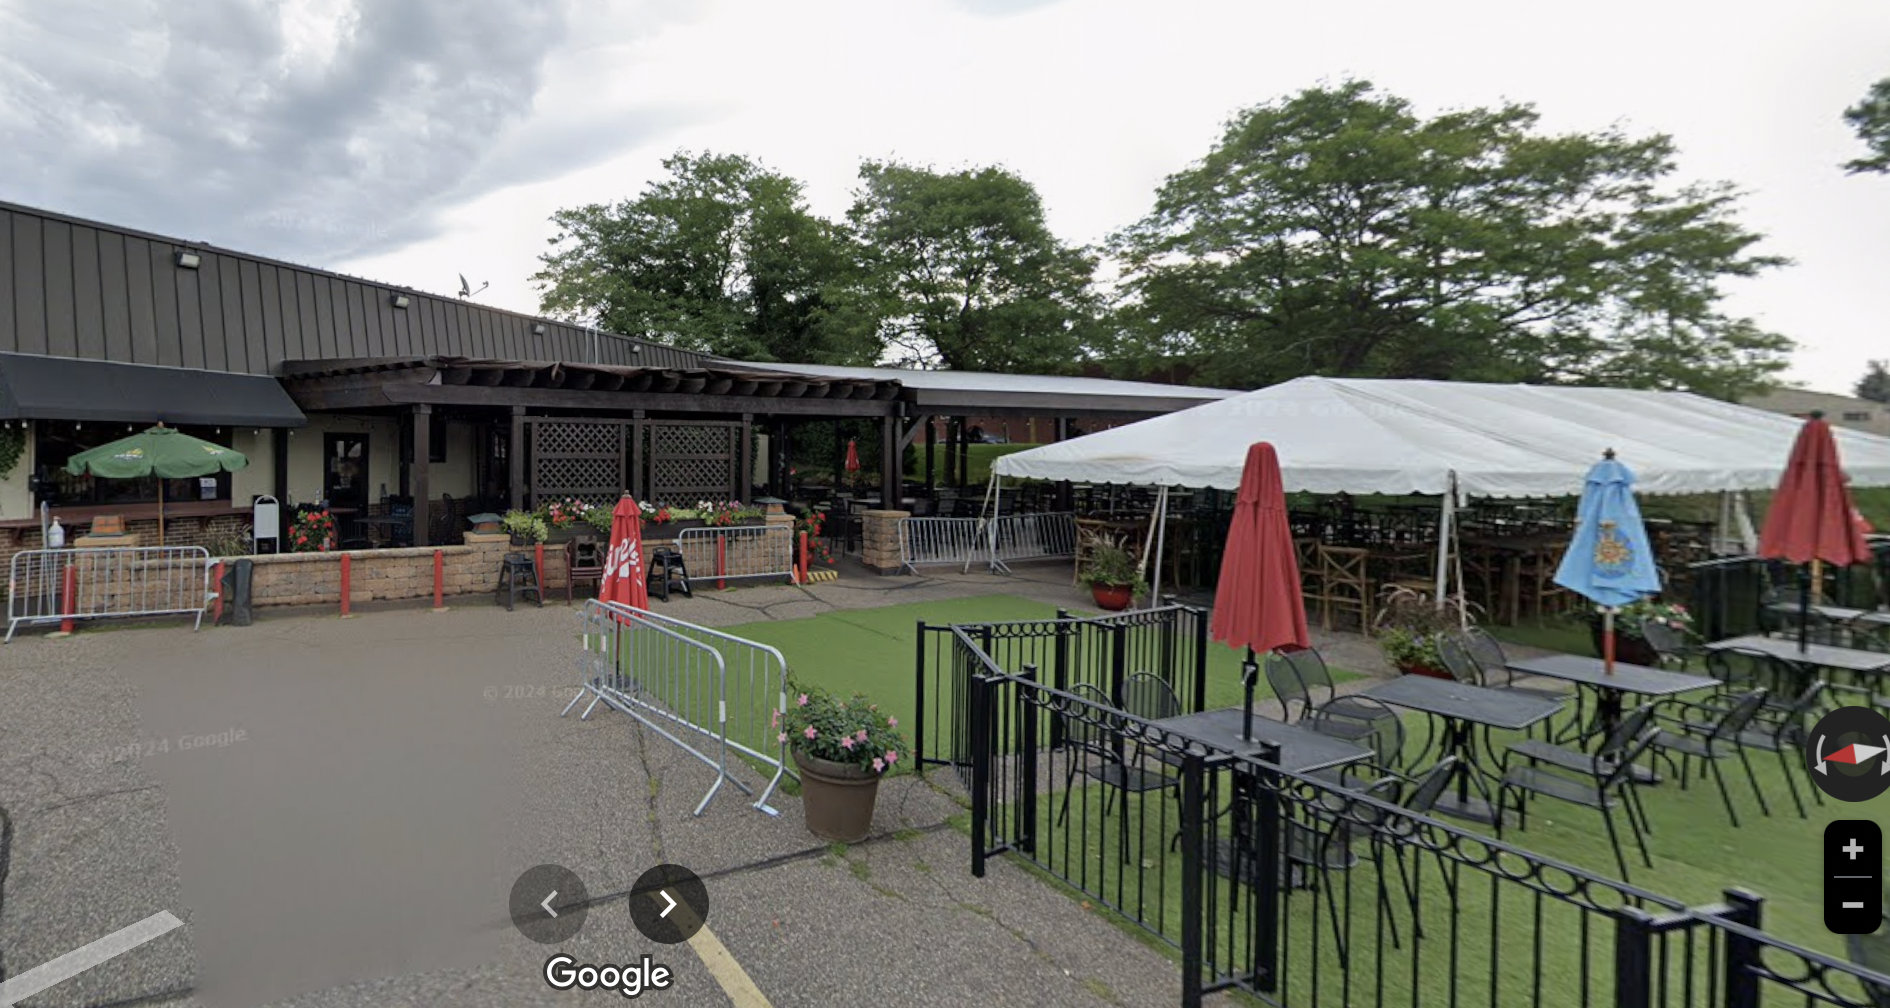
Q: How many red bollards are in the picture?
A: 7